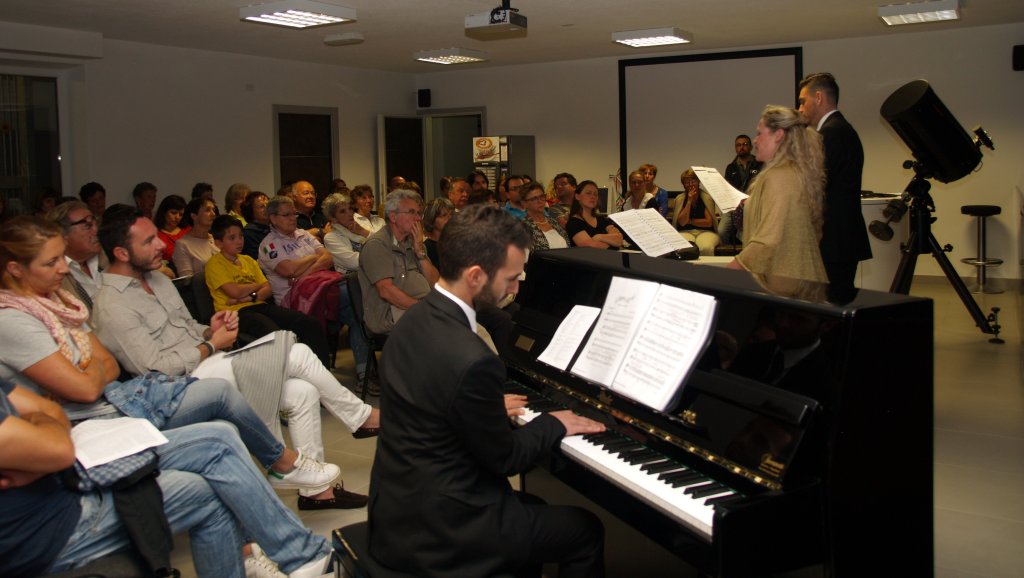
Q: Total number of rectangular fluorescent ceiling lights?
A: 4